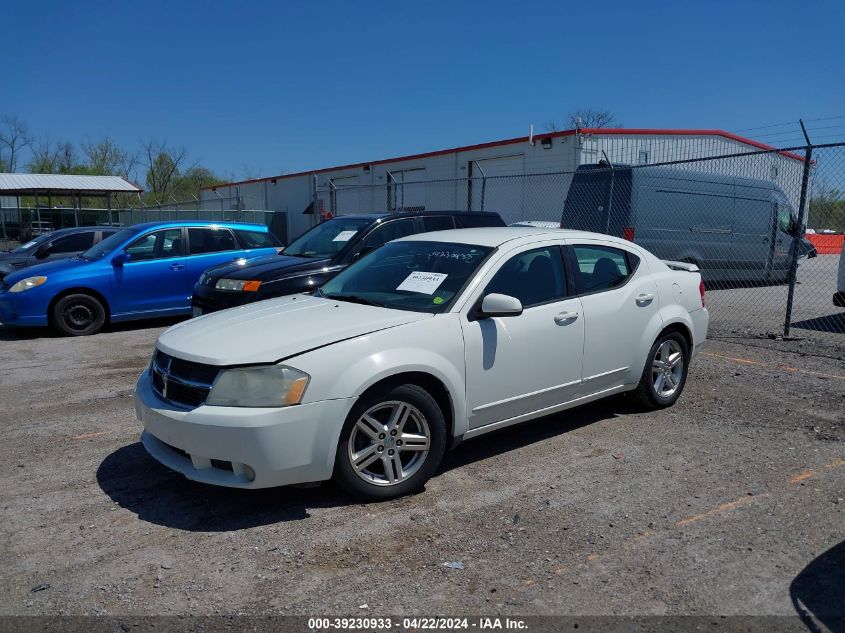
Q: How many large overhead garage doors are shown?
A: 3